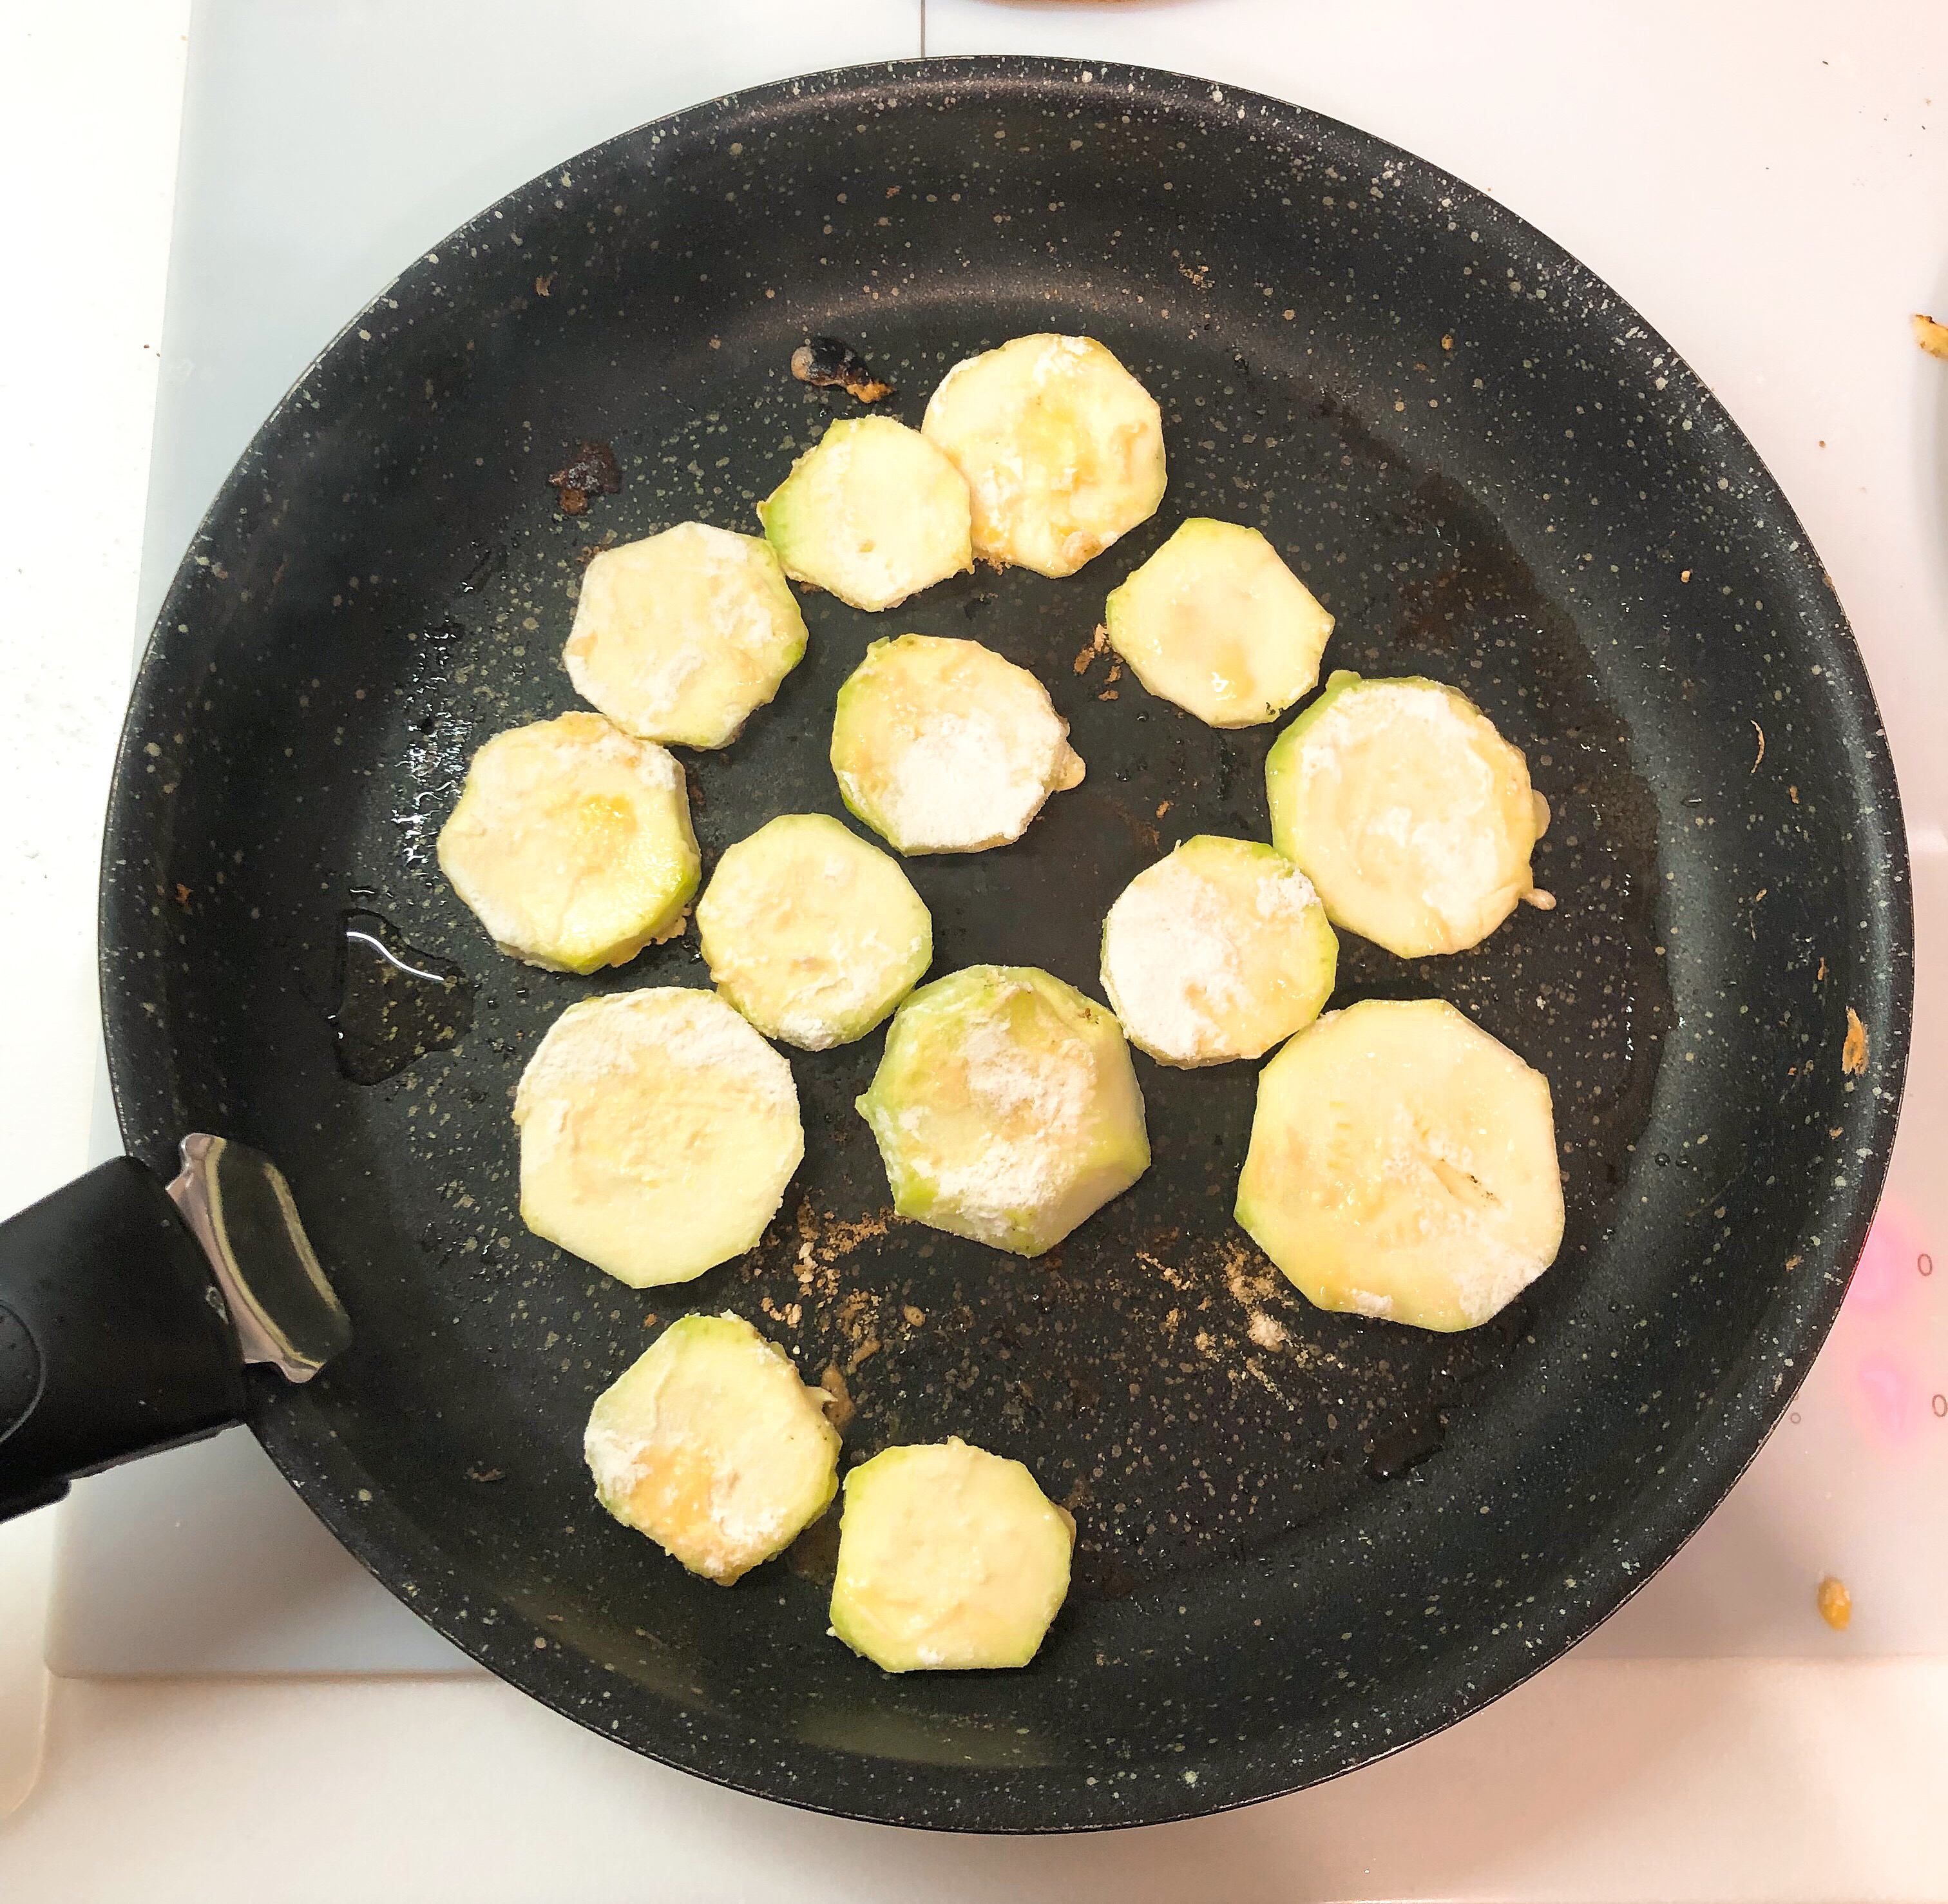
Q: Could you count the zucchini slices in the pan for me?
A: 14